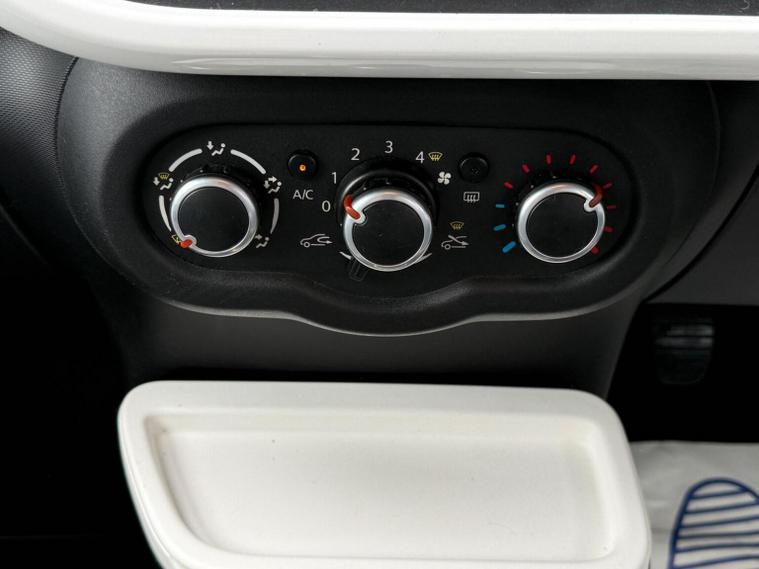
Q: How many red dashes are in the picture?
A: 9